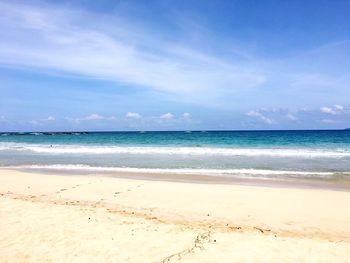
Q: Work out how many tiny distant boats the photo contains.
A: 3